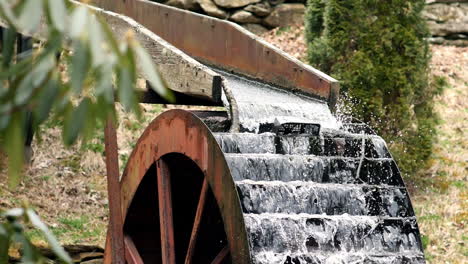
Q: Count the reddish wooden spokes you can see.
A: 4